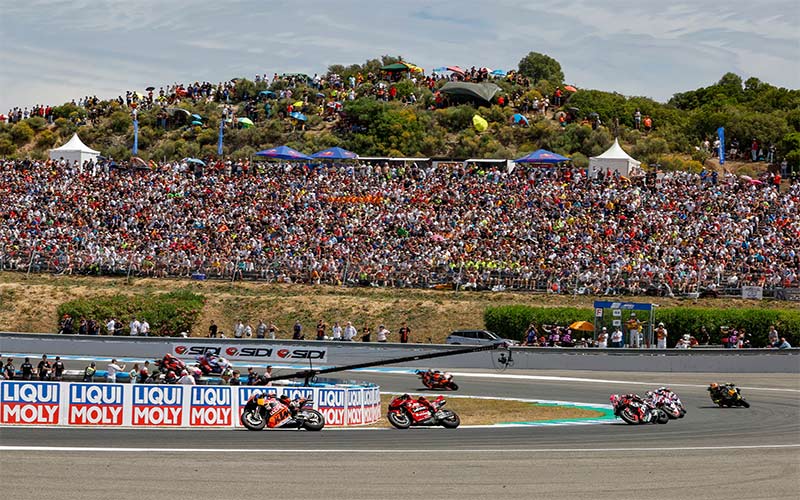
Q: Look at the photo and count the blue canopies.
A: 3